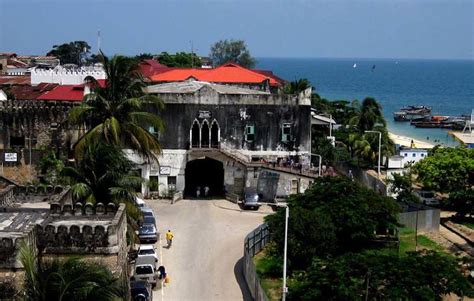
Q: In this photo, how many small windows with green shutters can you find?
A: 3